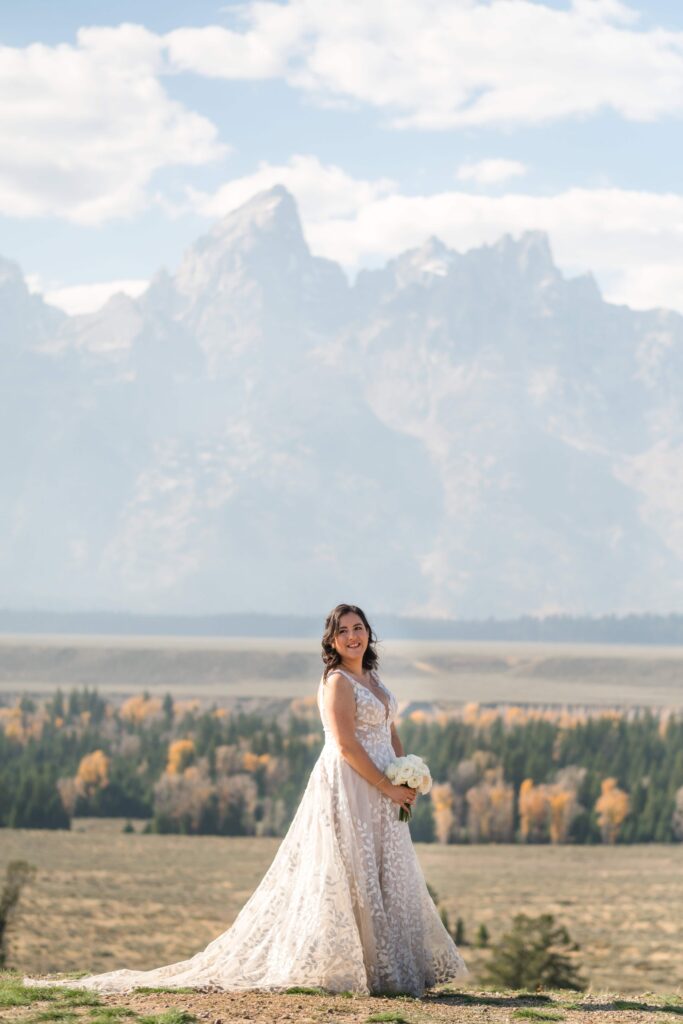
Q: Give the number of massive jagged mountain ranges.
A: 1